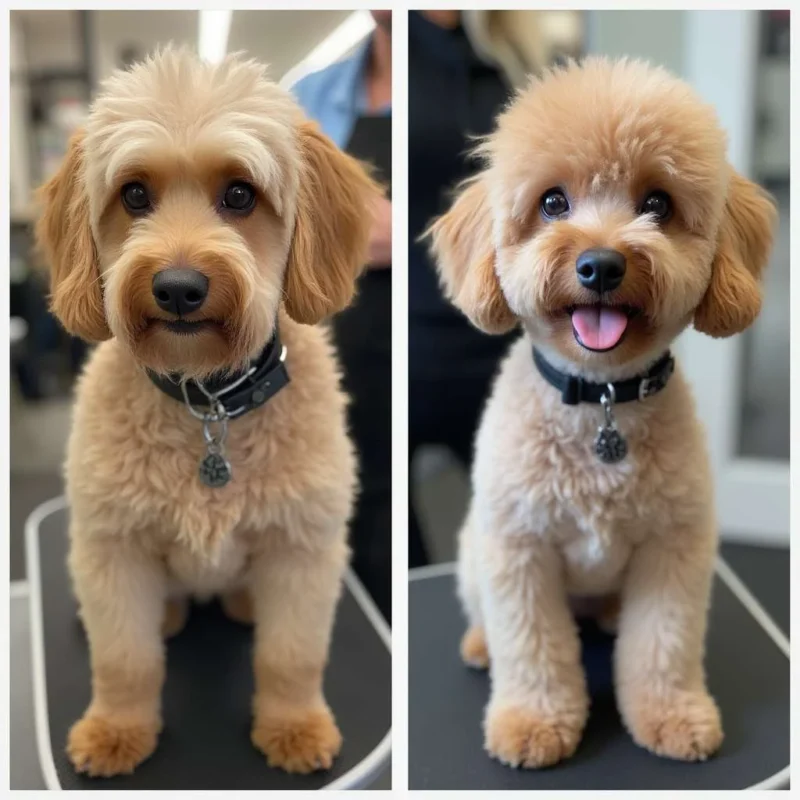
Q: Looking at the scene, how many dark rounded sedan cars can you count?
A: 0